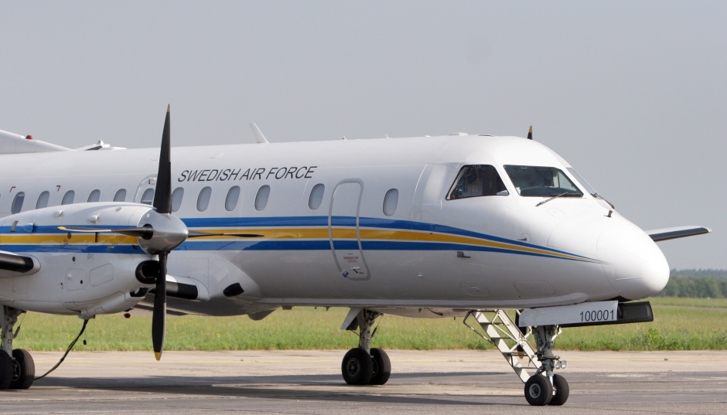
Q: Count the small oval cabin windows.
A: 12